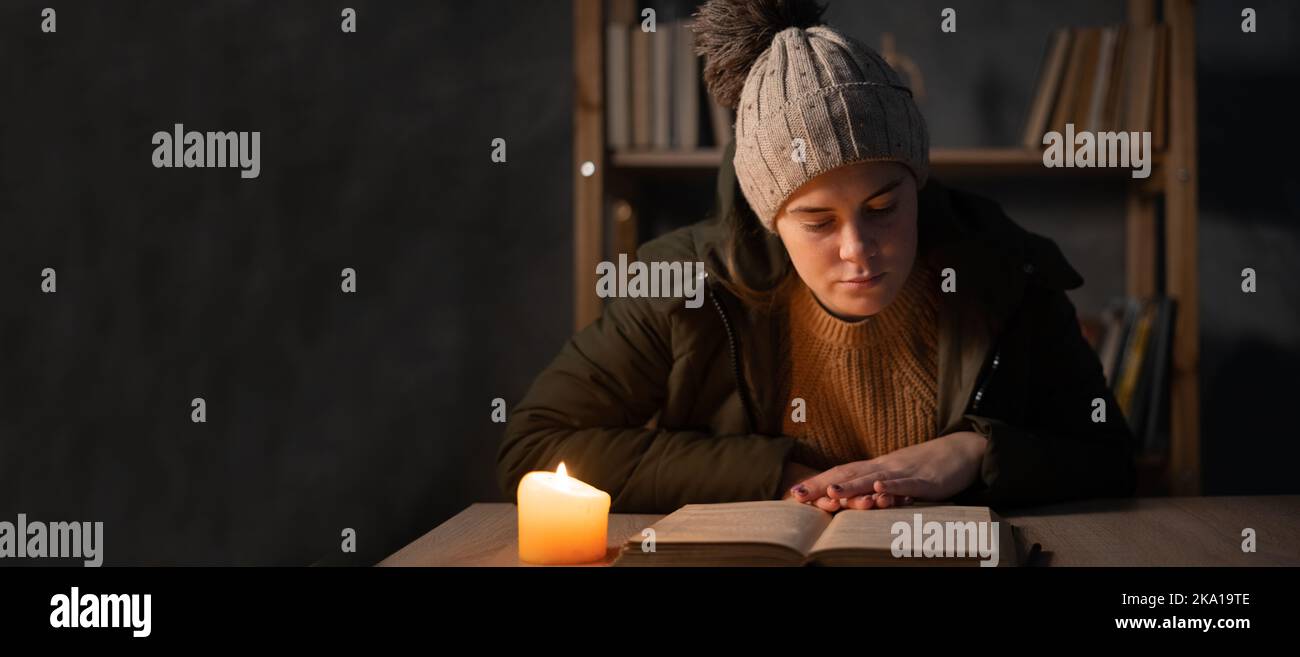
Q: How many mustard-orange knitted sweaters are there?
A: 1